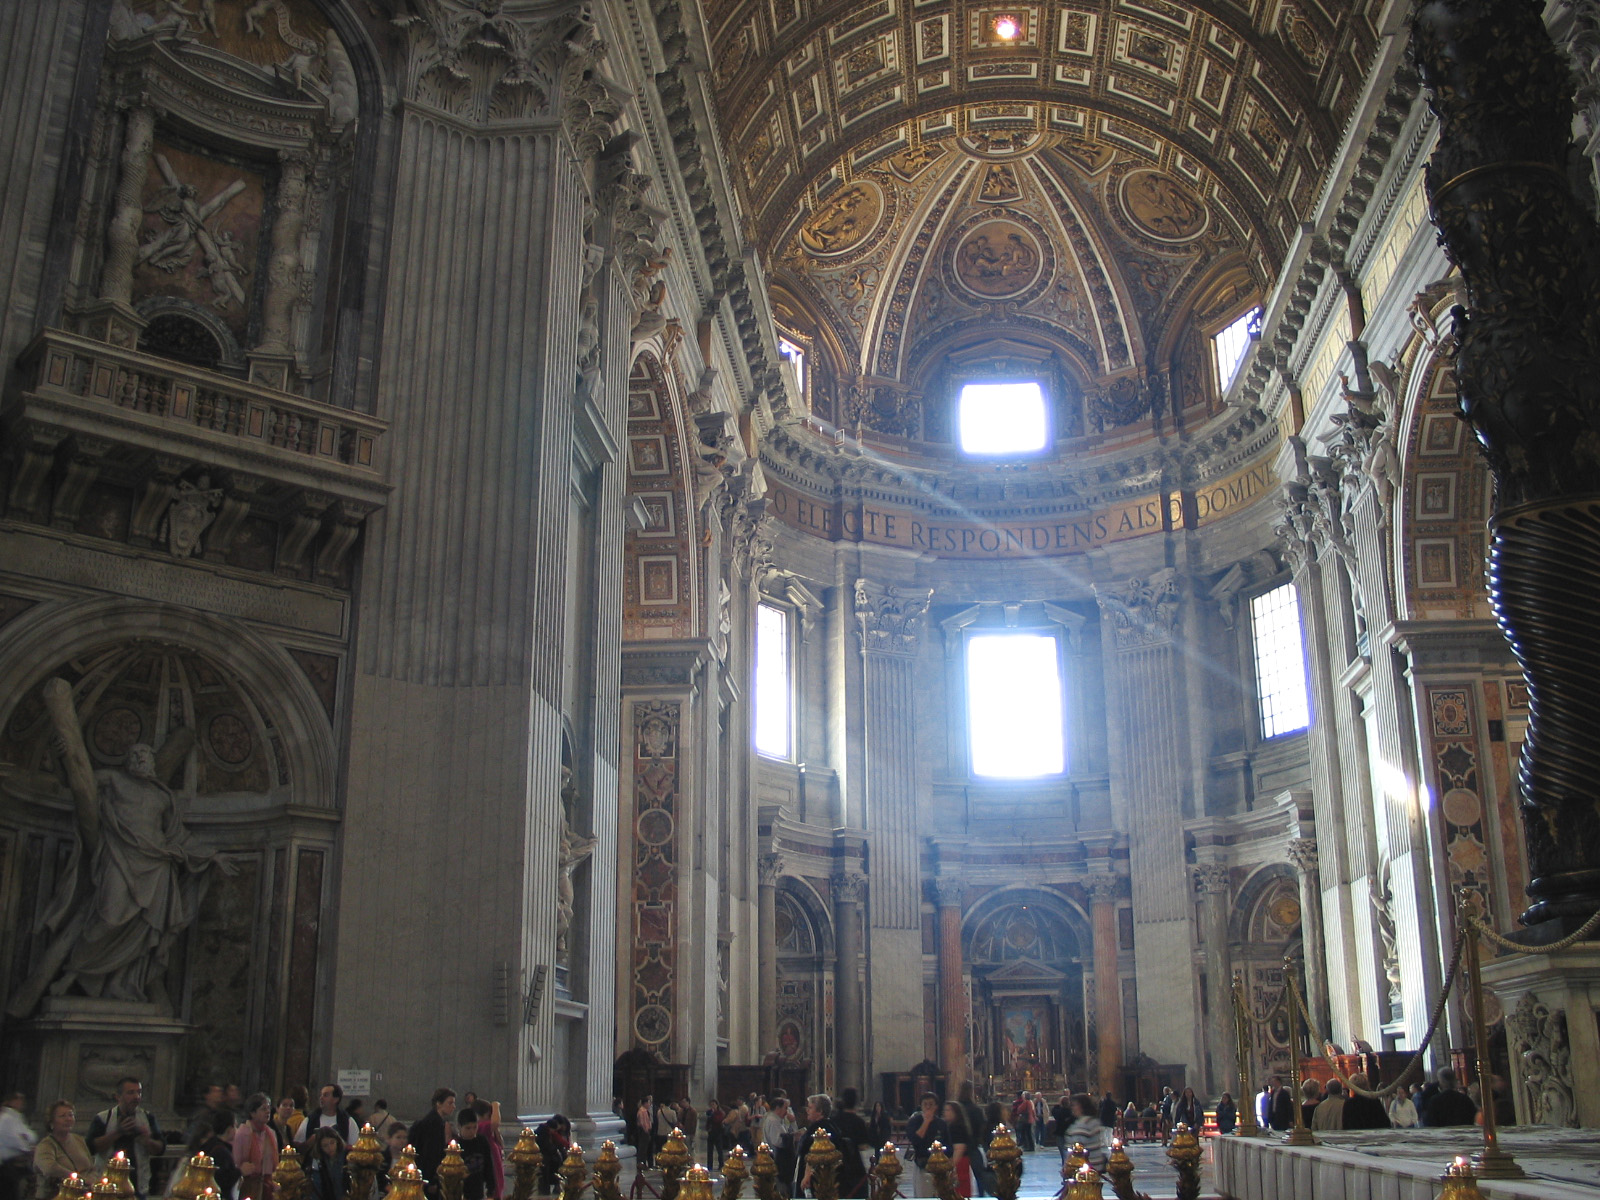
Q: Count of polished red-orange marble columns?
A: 2